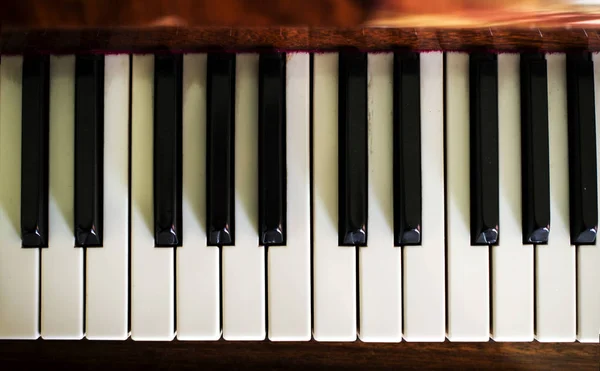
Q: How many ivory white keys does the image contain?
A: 14